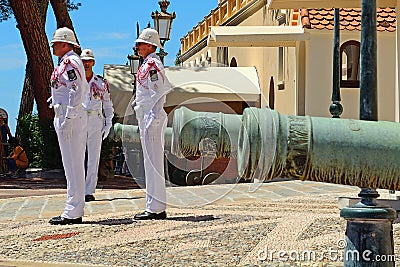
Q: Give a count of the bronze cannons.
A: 3